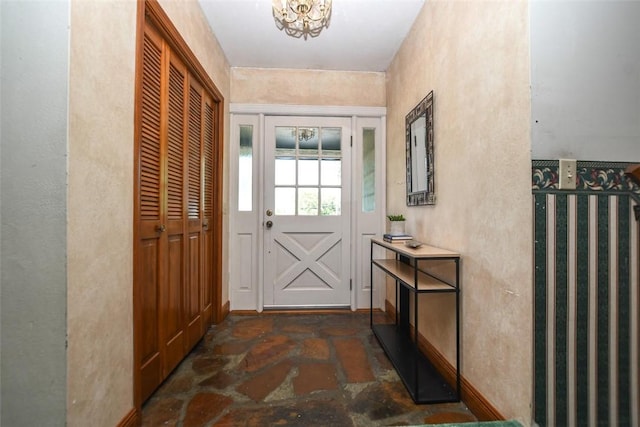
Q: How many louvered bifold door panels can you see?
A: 4